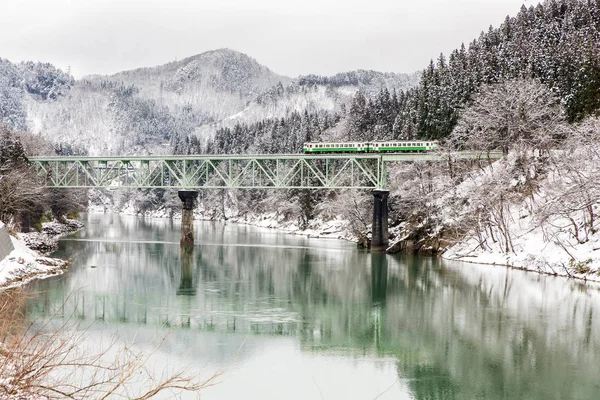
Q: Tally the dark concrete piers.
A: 2